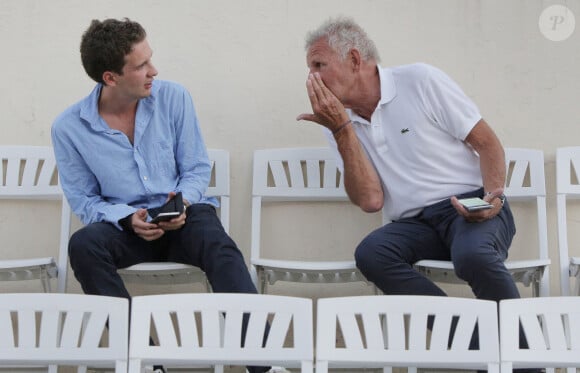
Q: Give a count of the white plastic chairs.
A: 9